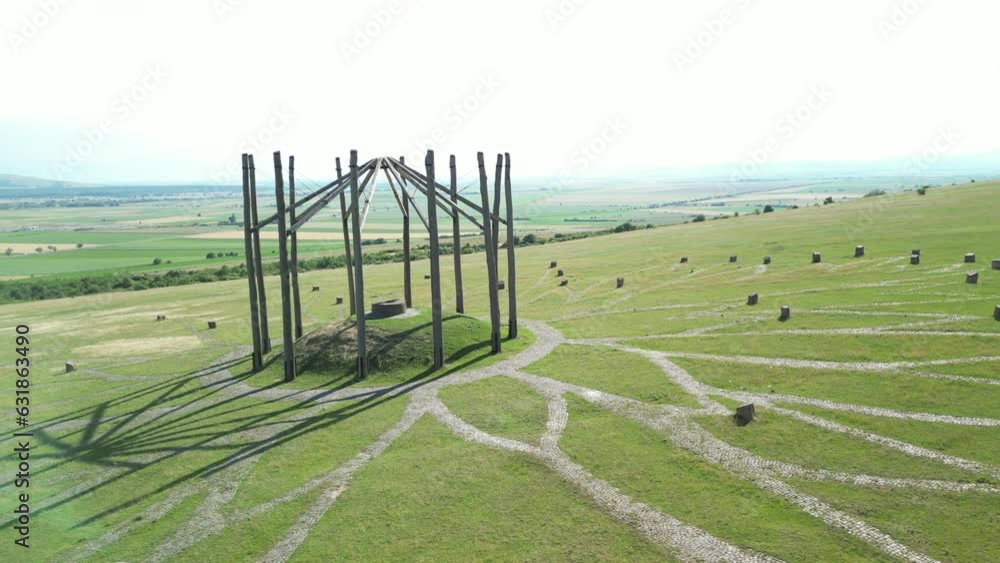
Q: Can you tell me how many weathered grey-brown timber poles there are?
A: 12